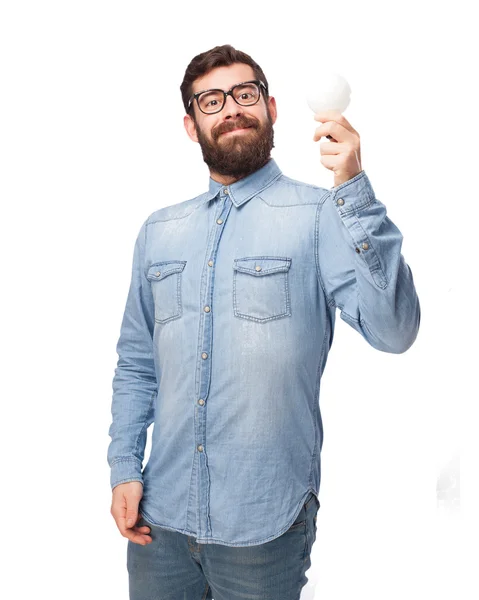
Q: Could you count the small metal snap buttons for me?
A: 11